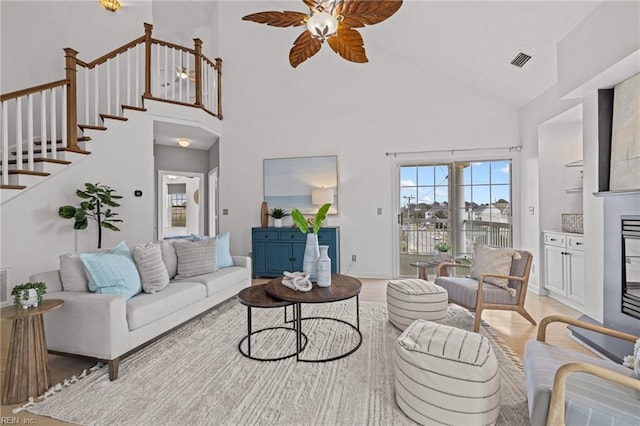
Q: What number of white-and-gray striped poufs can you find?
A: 2